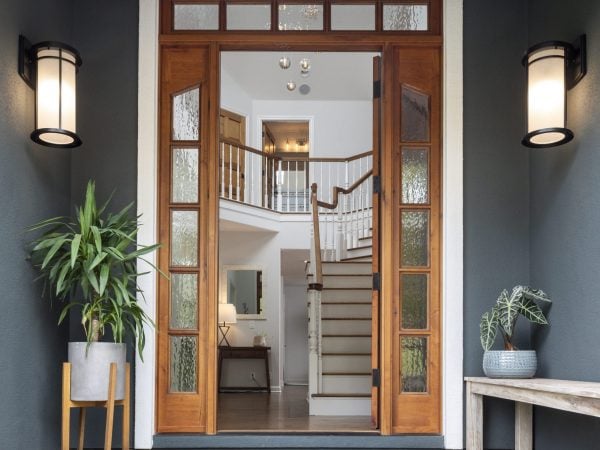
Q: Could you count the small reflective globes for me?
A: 3